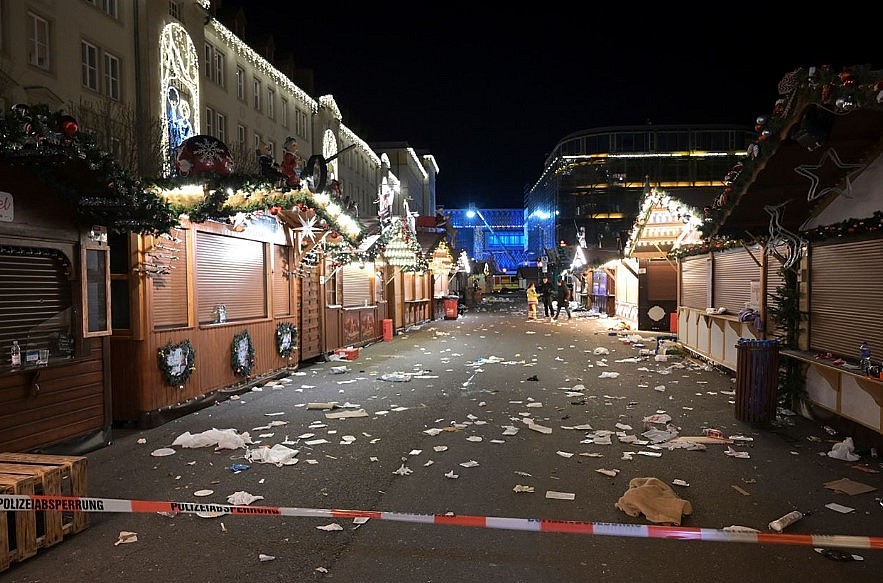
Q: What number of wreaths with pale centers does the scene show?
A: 3